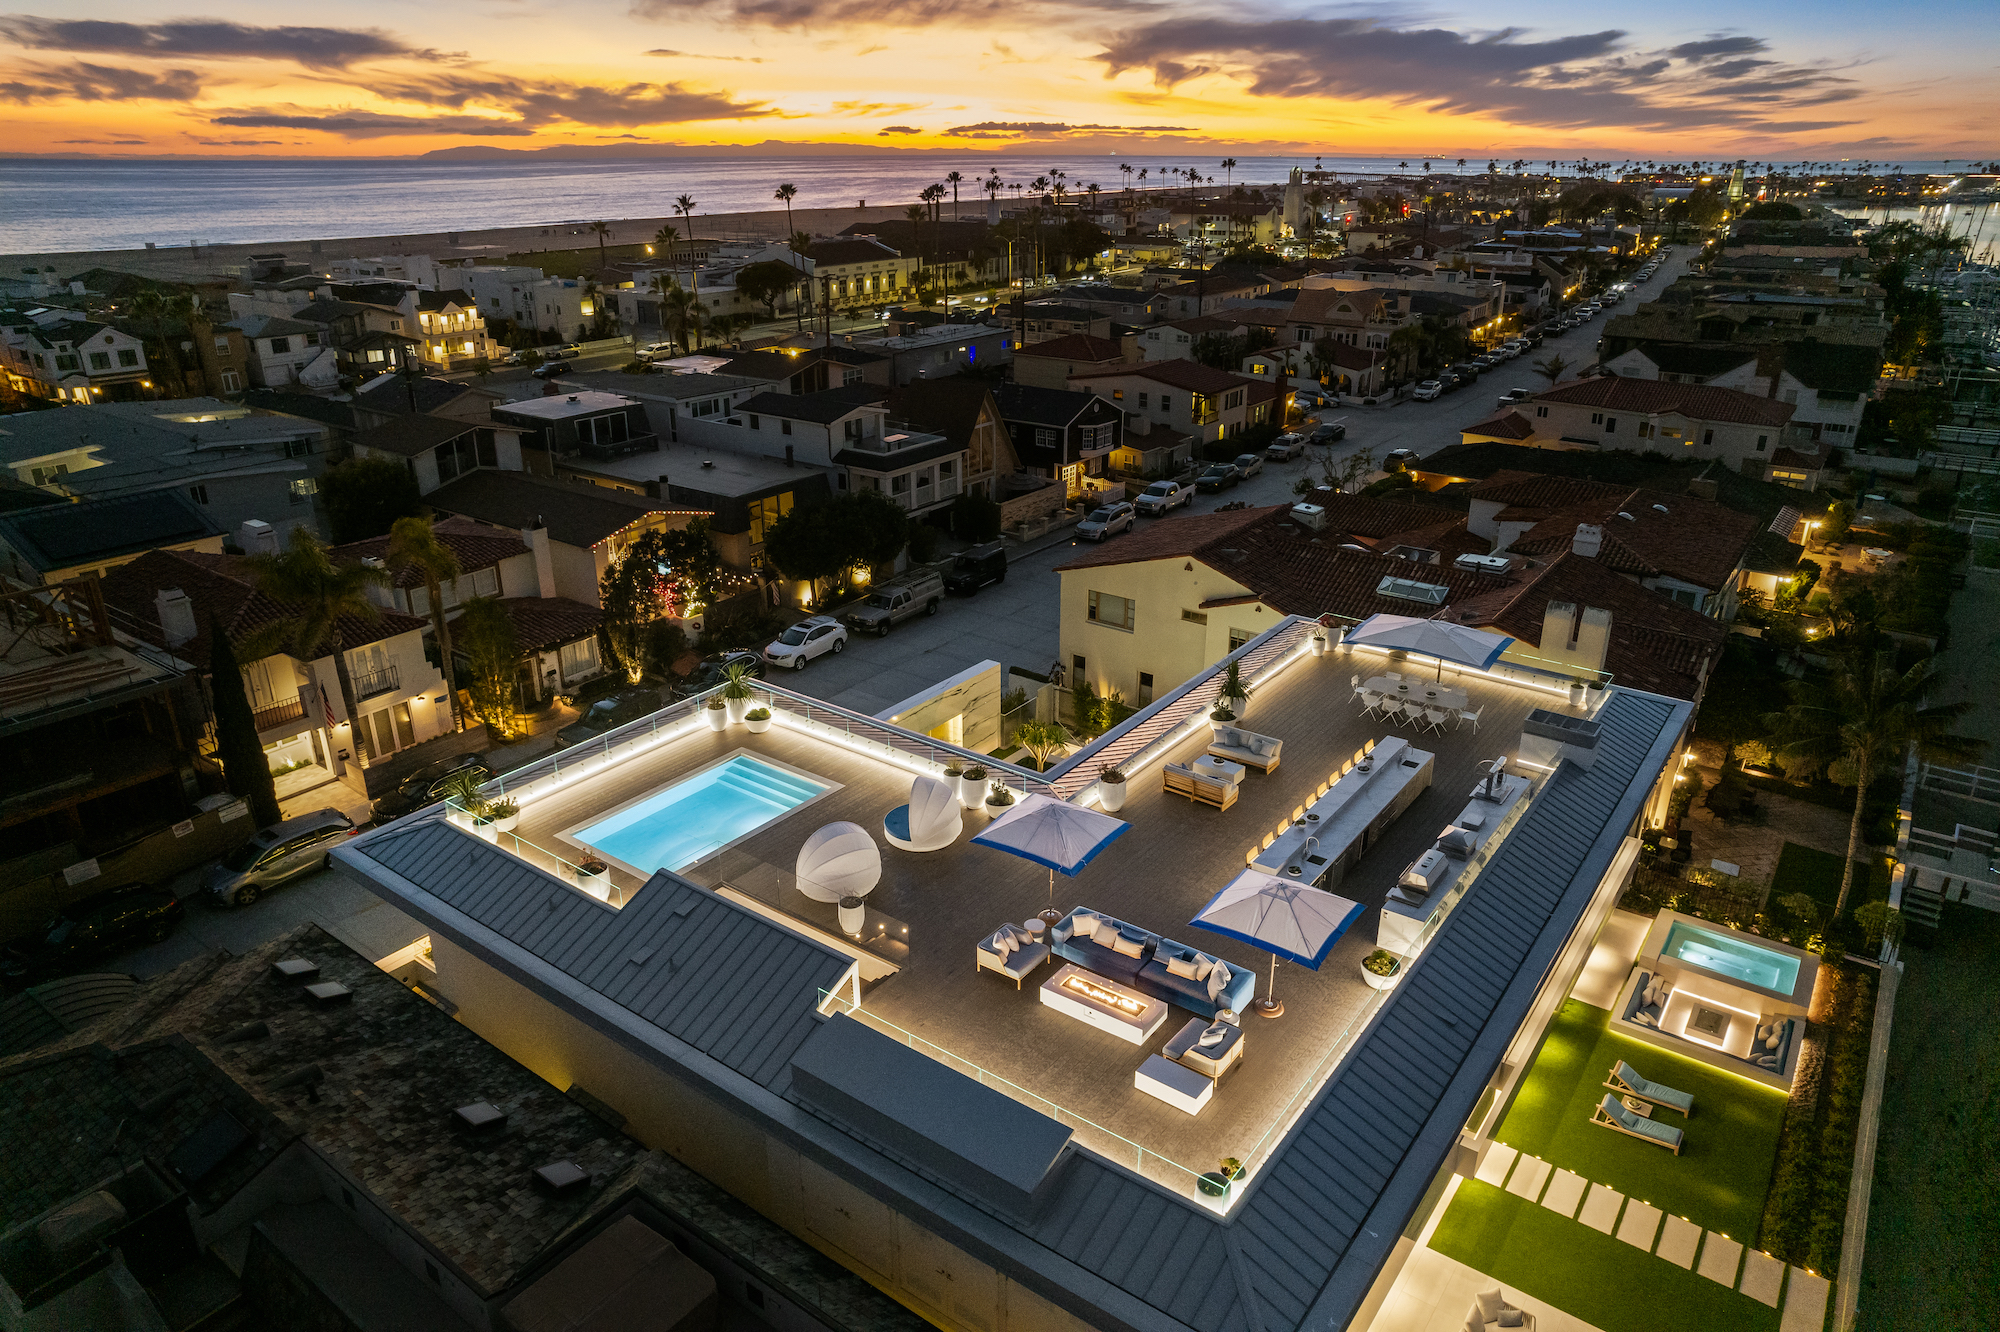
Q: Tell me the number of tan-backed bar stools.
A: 10